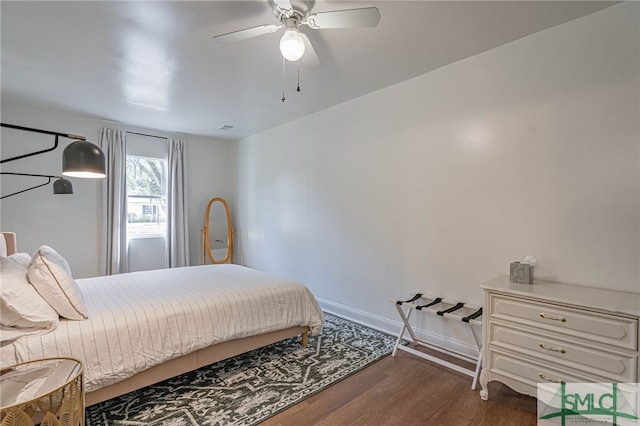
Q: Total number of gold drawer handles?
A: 3